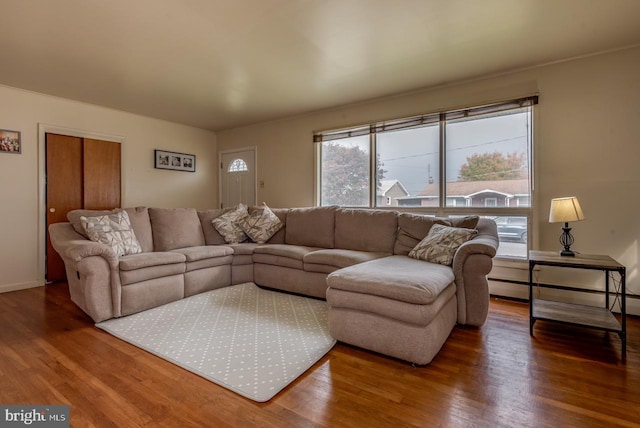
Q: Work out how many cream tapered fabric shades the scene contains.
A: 1